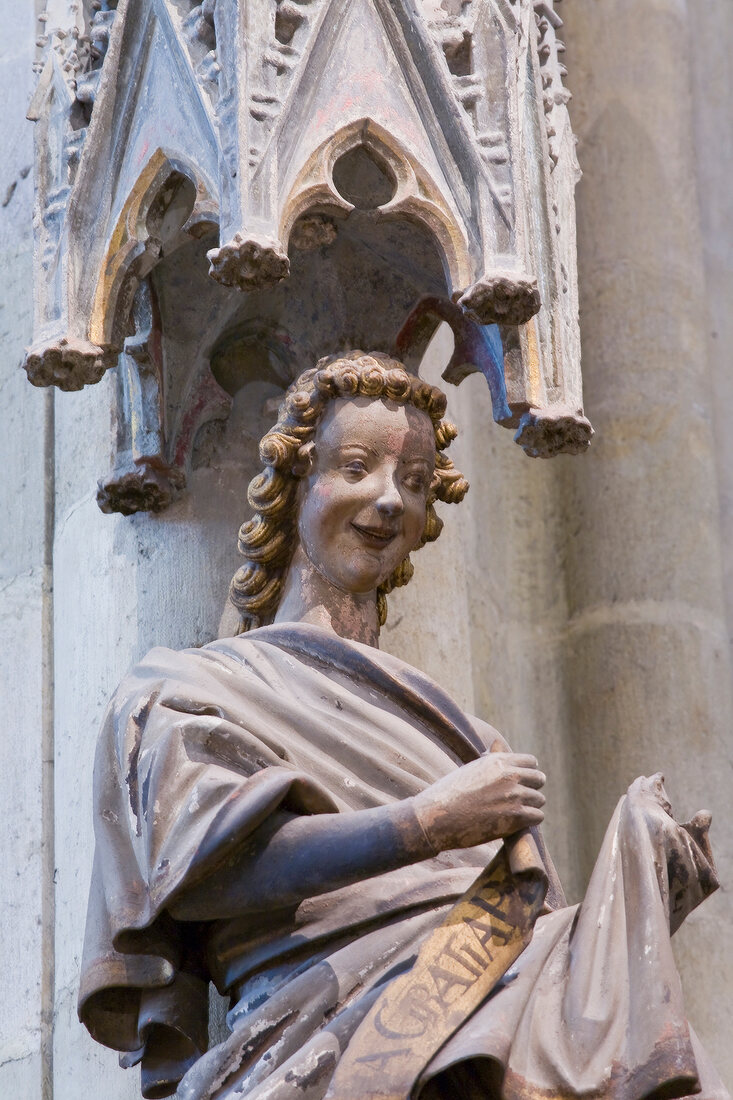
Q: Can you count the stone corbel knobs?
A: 5